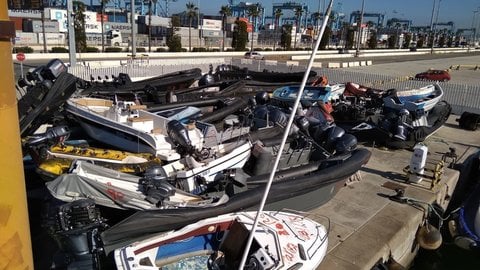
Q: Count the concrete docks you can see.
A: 1